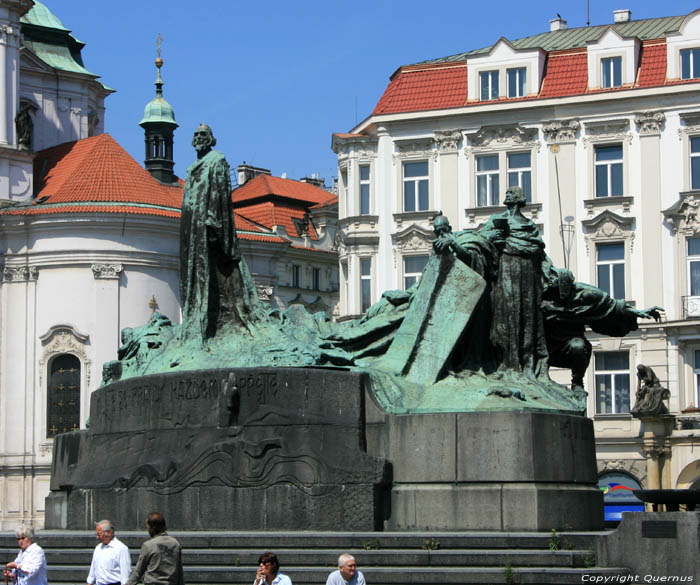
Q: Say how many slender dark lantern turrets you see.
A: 1